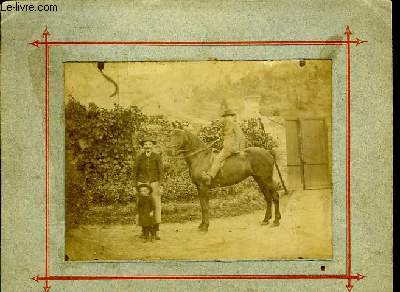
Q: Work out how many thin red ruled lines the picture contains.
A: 4